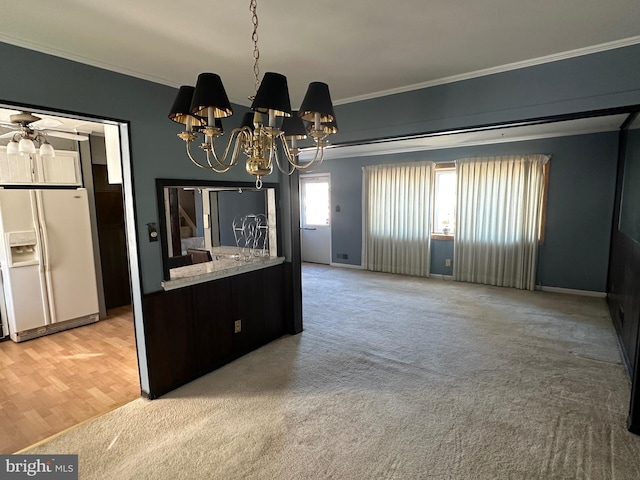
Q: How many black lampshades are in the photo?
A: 8